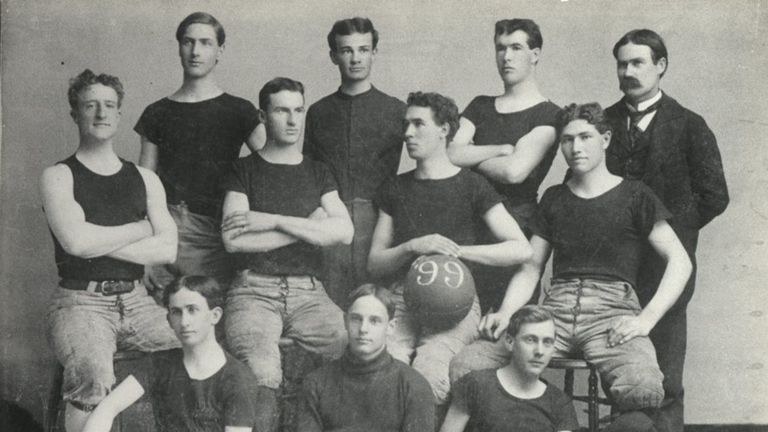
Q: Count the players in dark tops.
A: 10